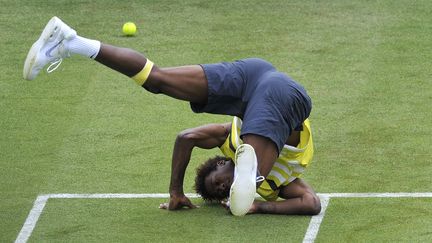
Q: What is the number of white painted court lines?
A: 3